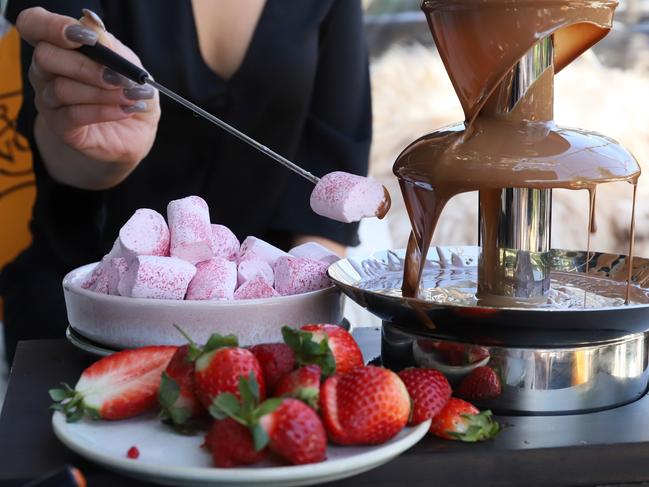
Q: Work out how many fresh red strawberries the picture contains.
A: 11